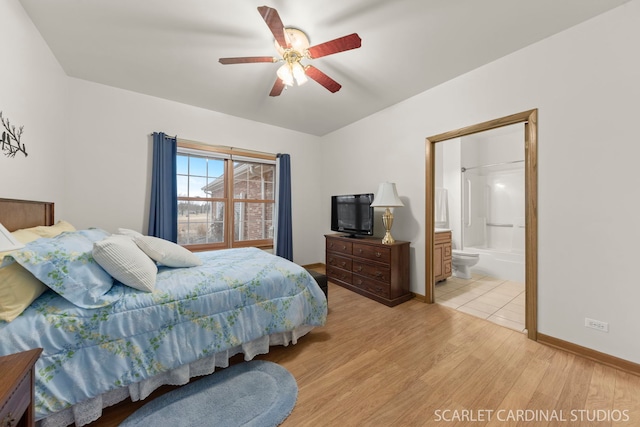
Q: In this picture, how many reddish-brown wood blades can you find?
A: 5